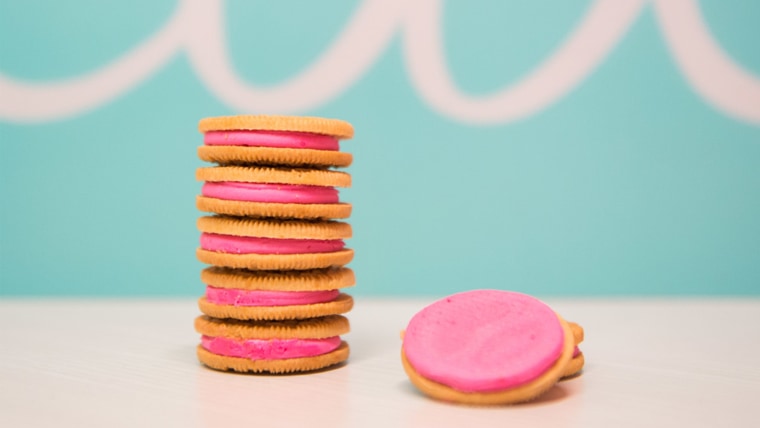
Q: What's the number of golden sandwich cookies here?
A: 7